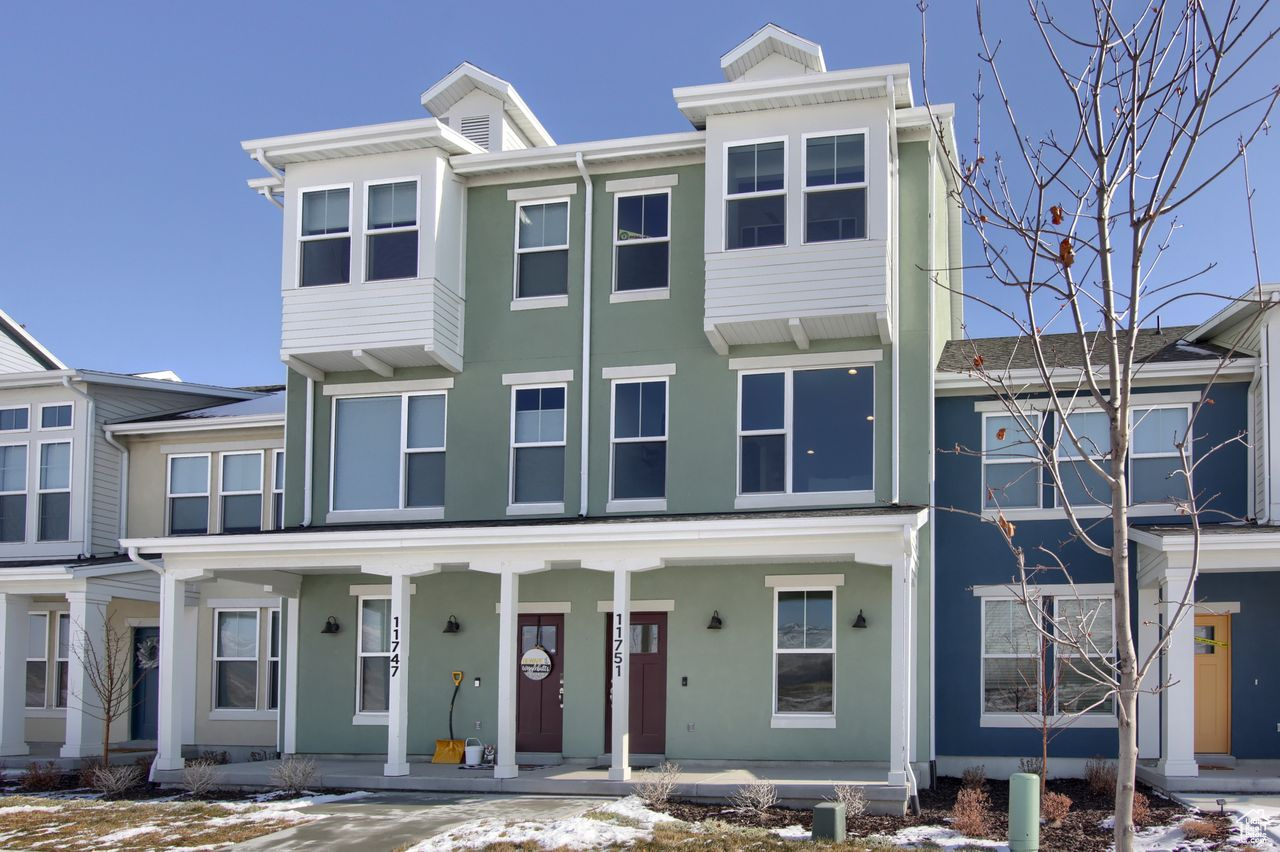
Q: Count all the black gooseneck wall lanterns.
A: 4